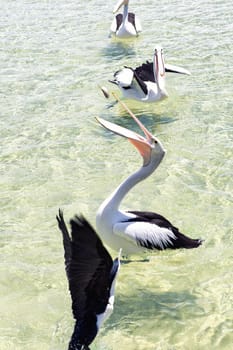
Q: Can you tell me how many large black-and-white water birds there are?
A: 4